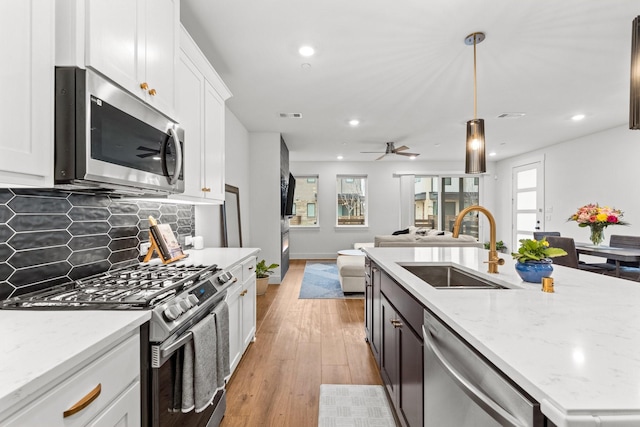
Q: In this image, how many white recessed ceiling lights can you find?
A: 6